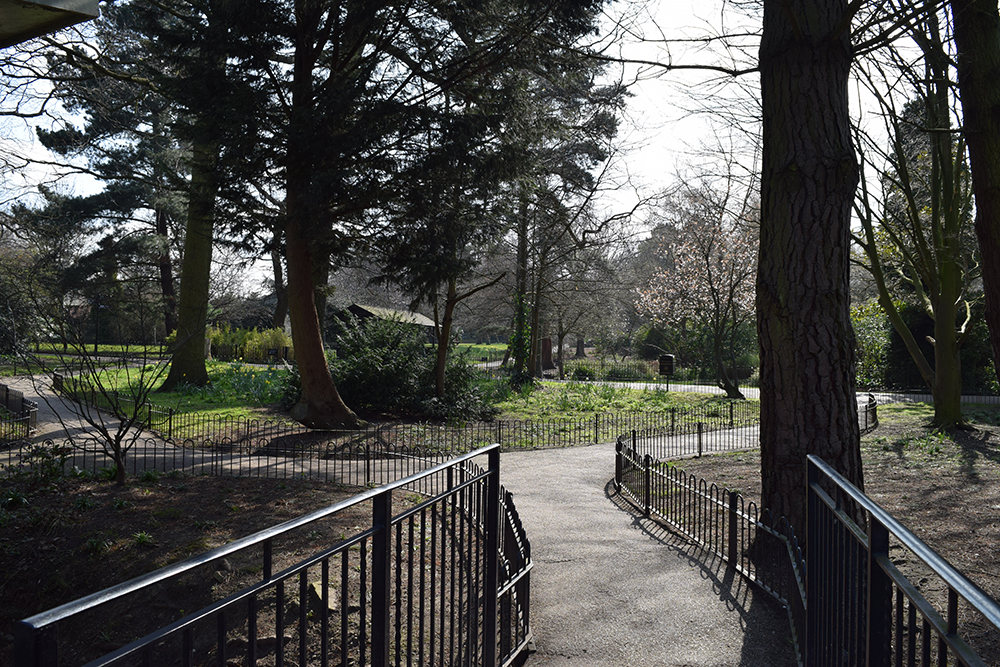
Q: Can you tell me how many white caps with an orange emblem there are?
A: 0